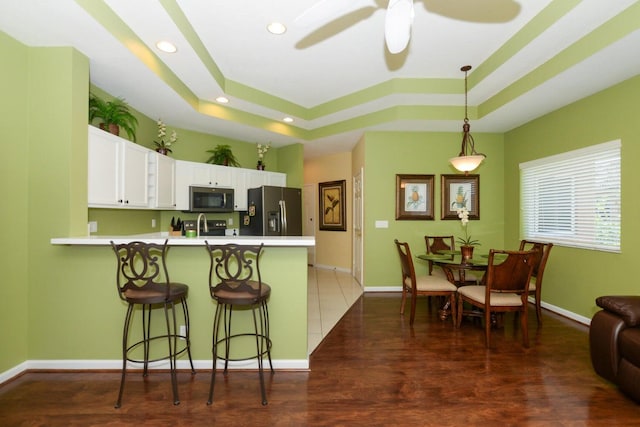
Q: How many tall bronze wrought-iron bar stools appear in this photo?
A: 2